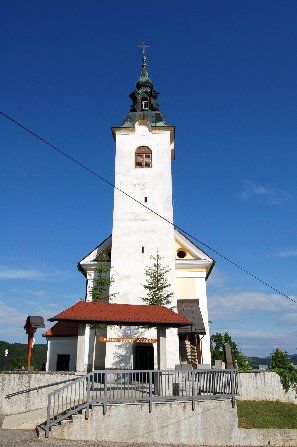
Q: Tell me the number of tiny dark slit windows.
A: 2